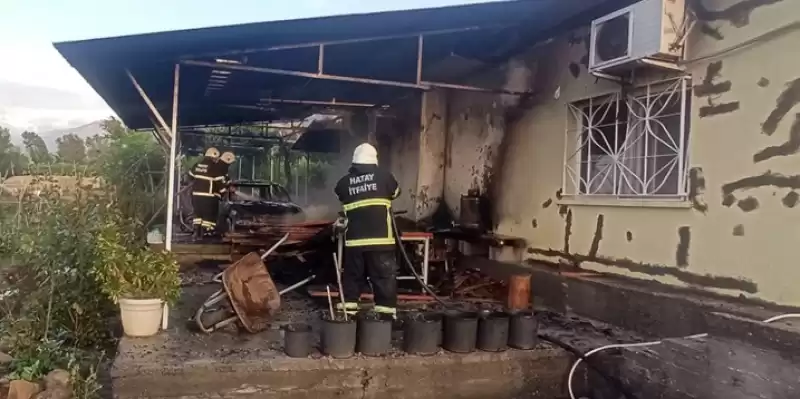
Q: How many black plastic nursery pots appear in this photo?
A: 7